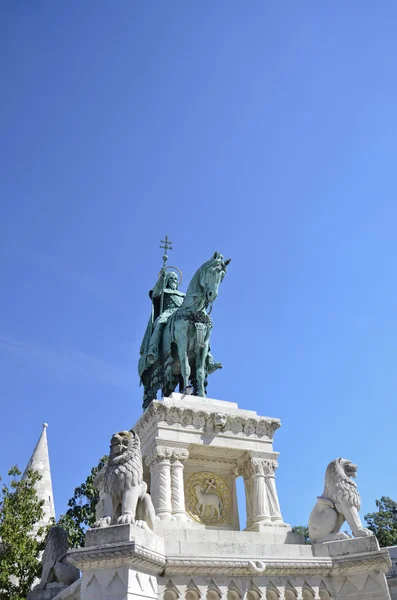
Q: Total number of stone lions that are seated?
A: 3